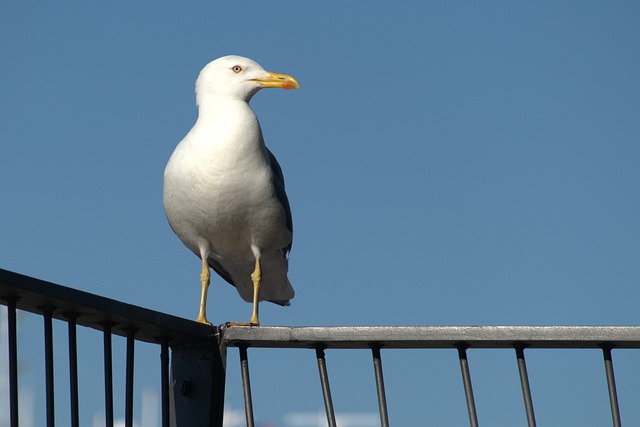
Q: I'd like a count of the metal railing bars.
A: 12